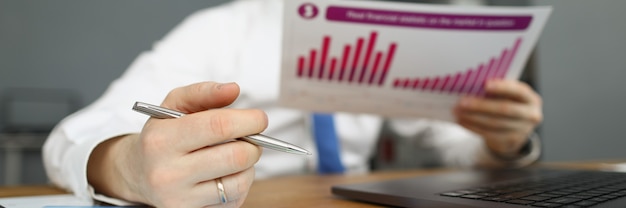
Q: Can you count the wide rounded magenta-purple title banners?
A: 1